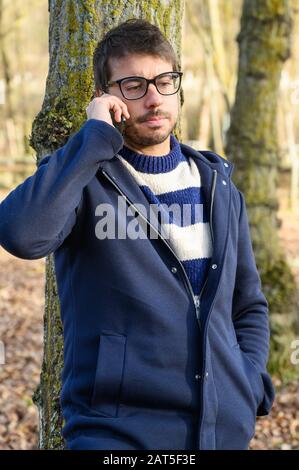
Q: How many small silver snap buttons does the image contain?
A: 6